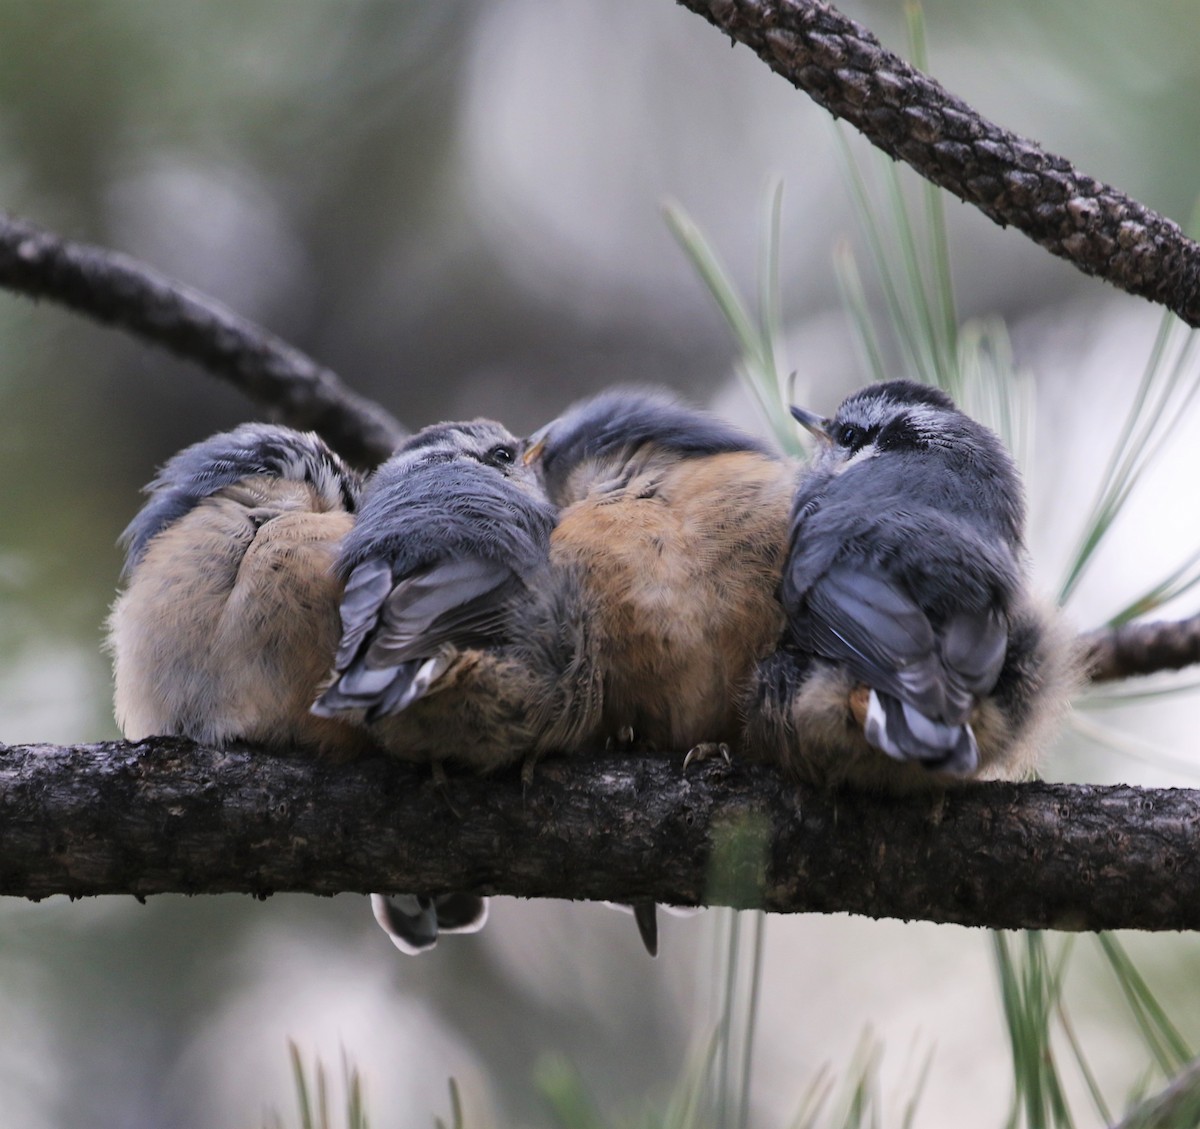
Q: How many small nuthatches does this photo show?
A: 4